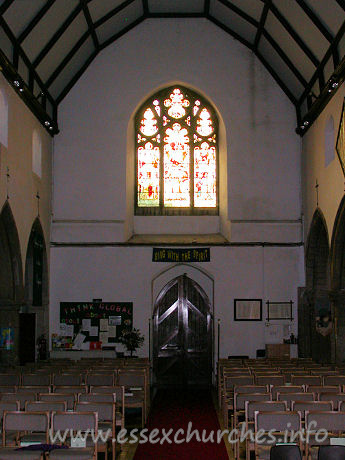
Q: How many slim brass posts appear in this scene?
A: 2